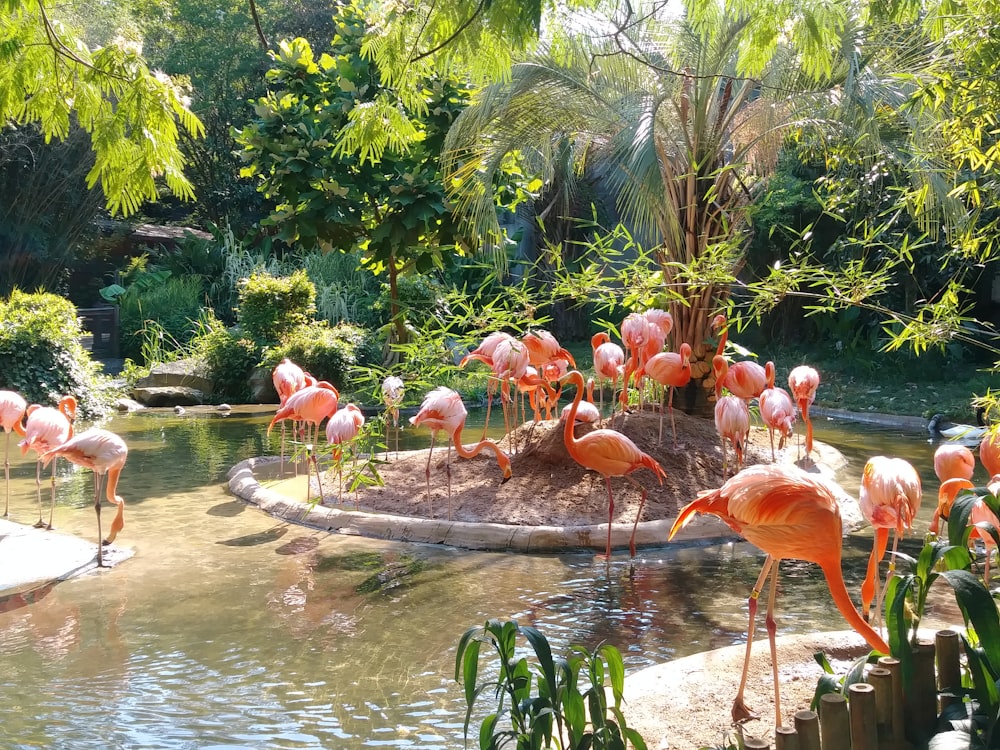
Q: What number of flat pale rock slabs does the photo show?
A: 2